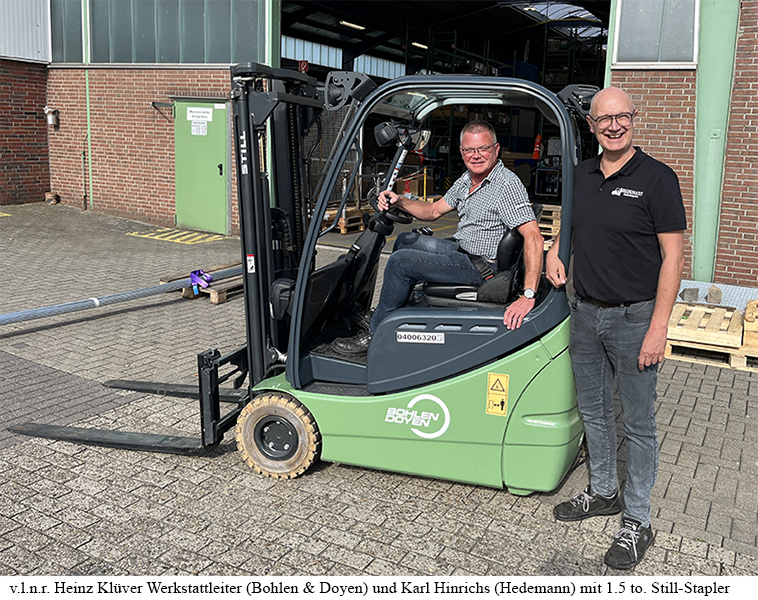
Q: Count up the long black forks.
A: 2